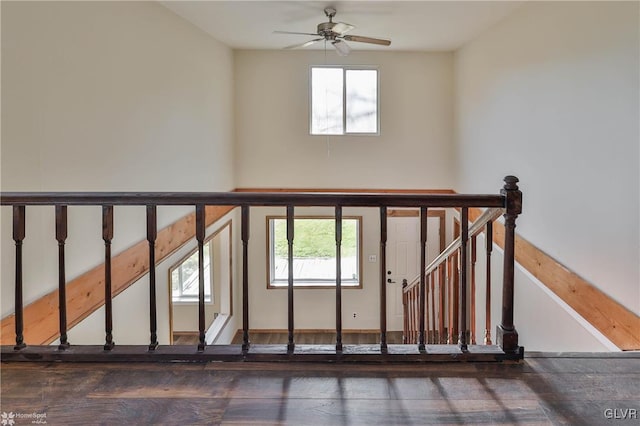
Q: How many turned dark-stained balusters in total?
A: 11